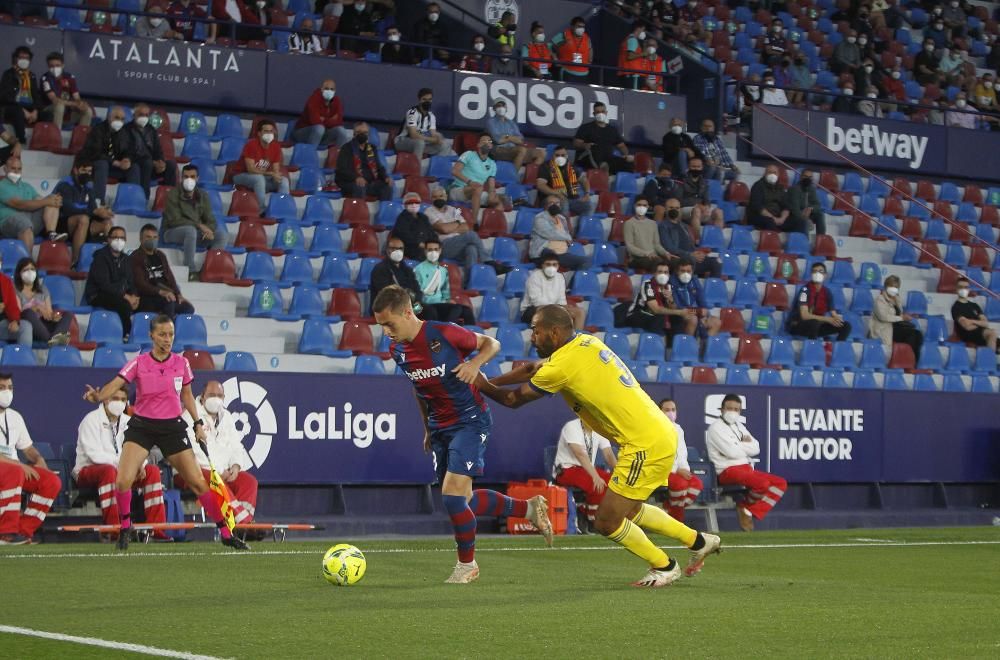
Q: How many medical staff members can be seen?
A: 6